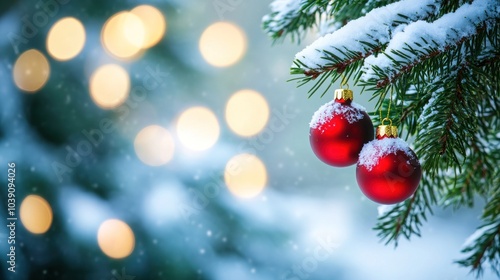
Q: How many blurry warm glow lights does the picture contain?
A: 12